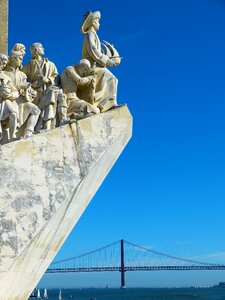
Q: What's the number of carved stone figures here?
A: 6